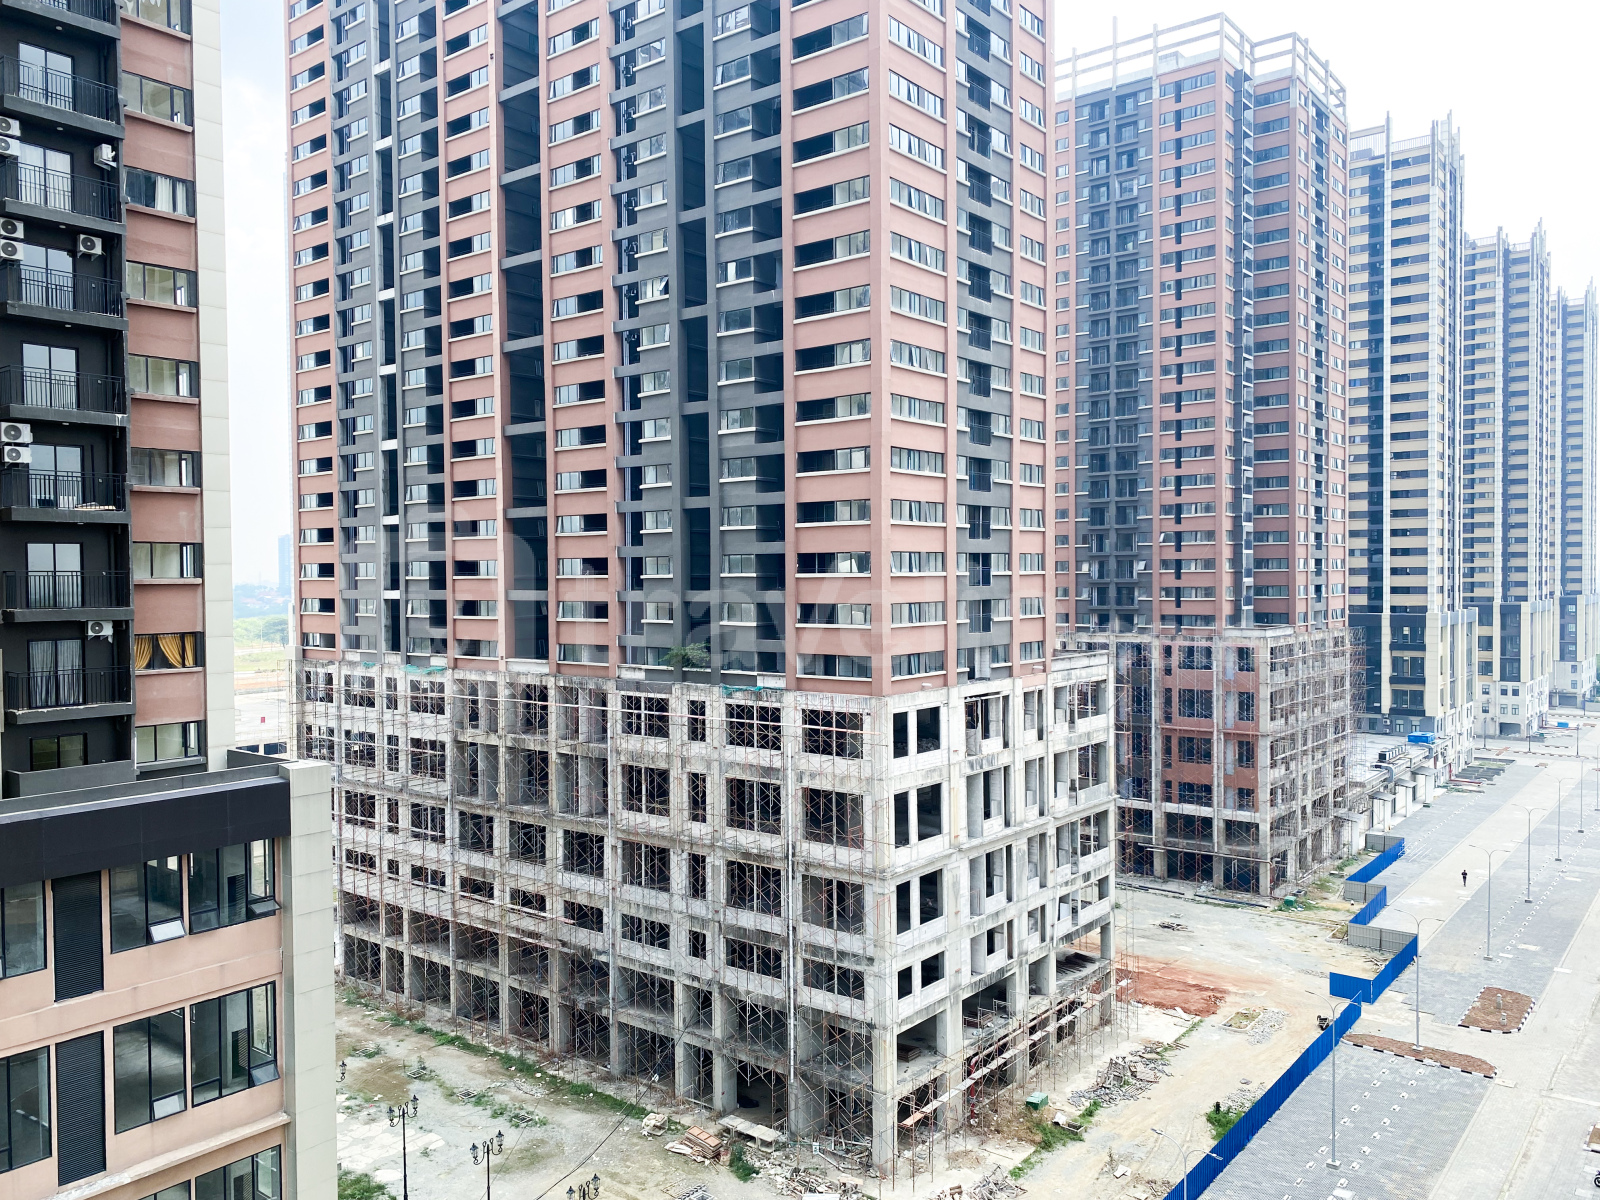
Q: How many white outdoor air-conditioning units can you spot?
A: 9